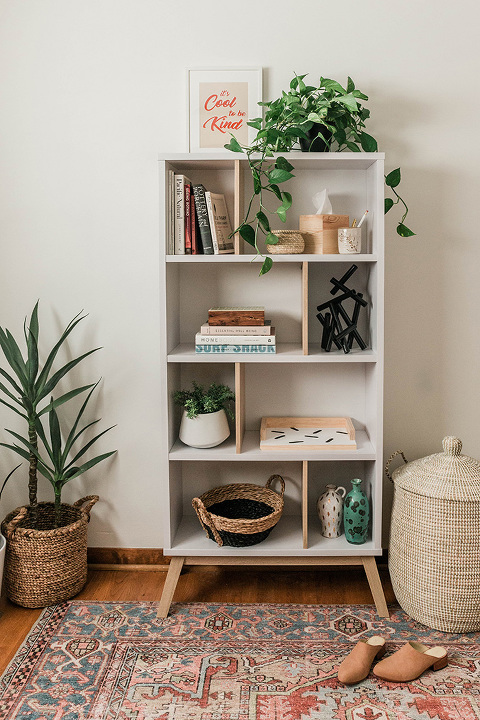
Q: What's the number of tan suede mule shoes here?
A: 2